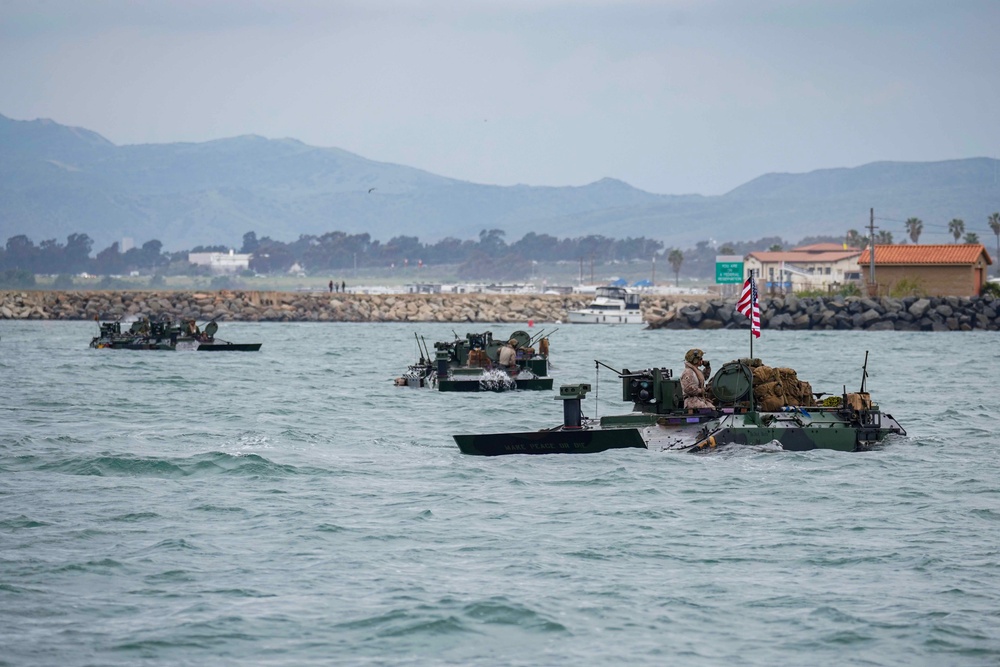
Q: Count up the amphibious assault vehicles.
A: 3